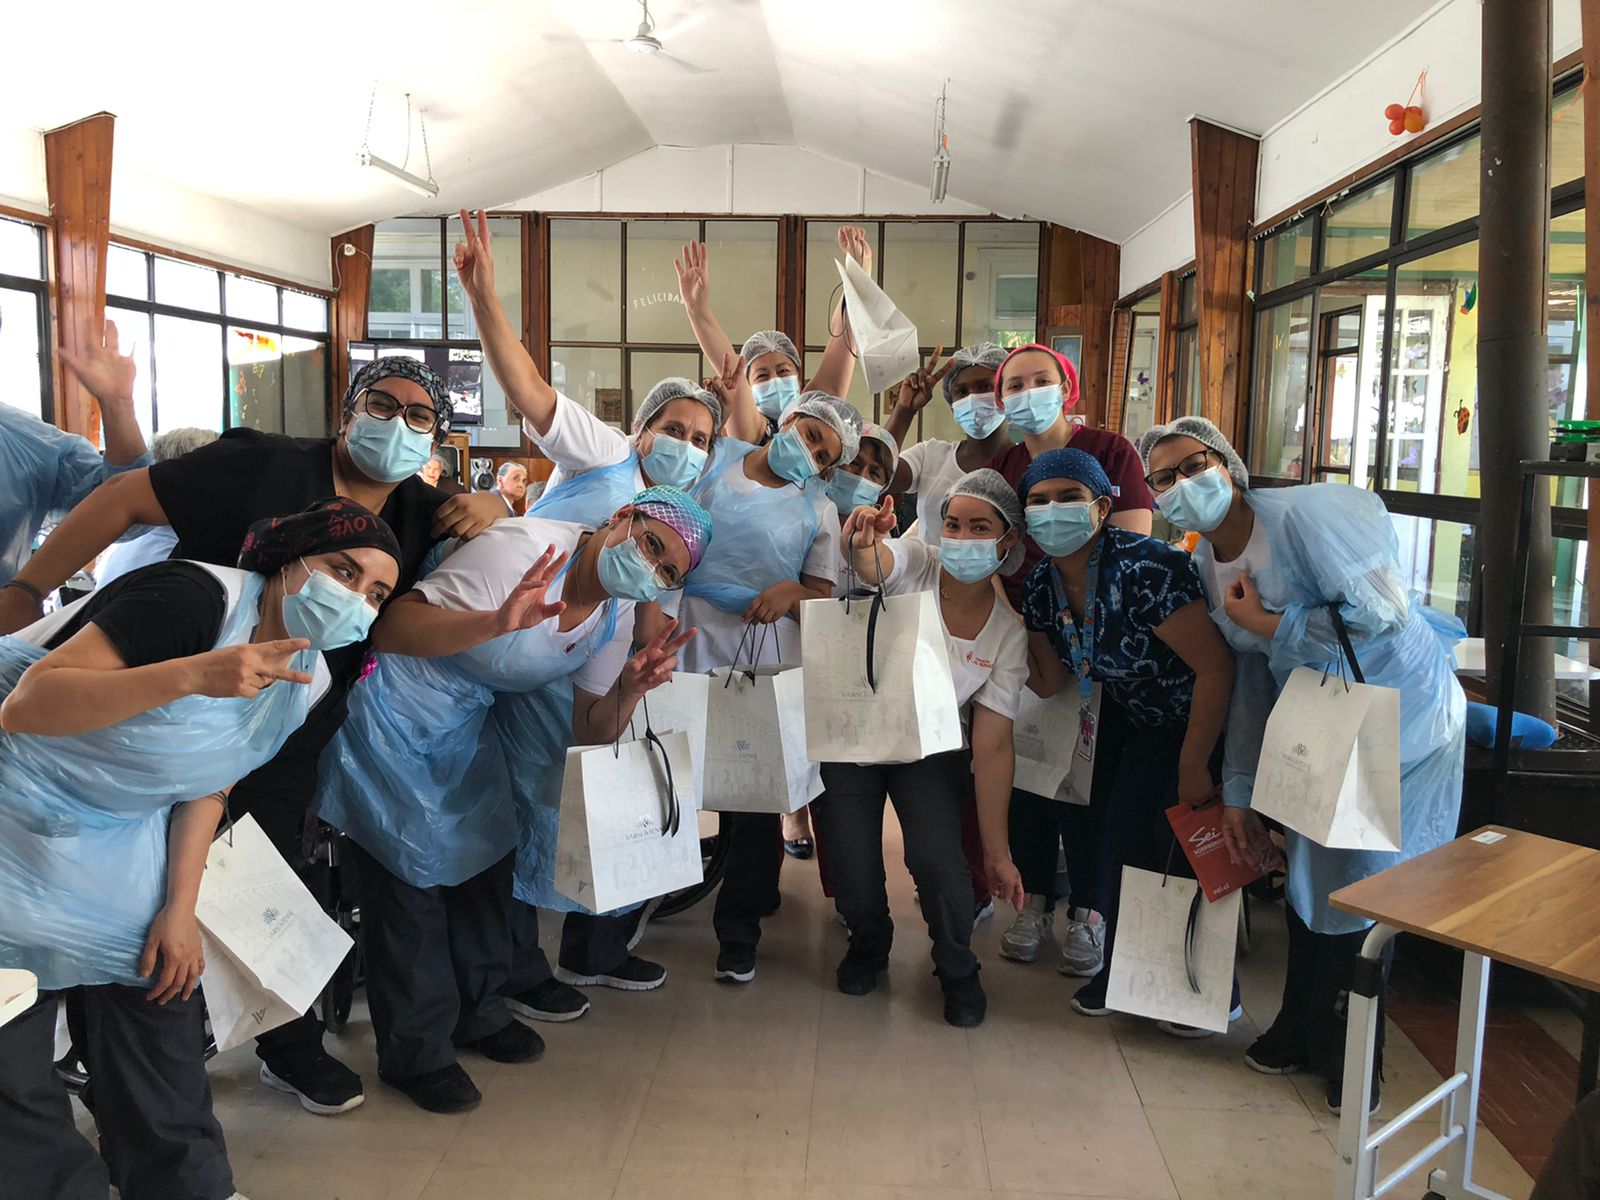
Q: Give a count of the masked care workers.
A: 12